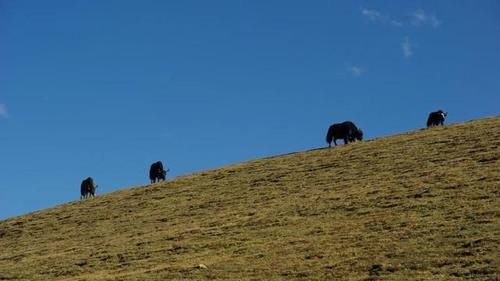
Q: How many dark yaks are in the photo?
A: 4